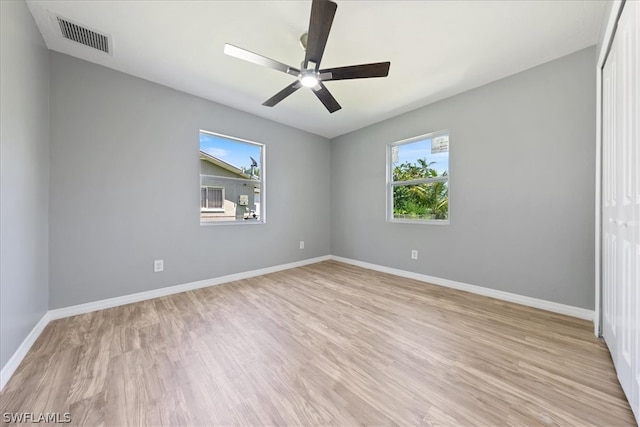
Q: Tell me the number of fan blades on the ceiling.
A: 5